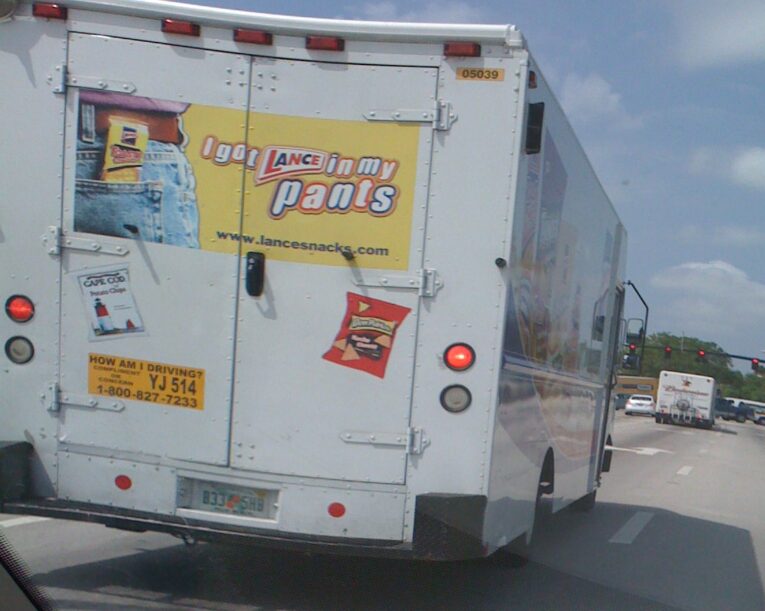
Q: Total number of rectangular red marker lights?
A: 5